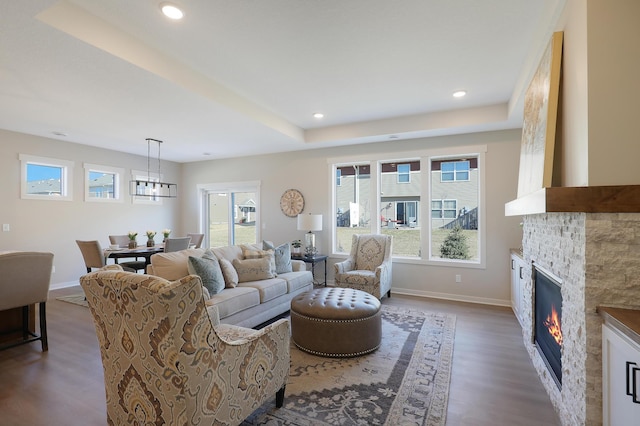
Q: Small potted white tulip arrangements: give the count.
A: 3